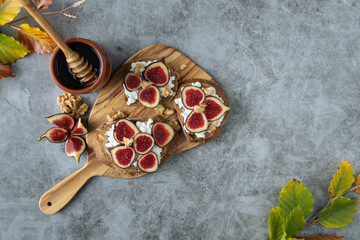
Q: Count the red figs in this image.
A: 15